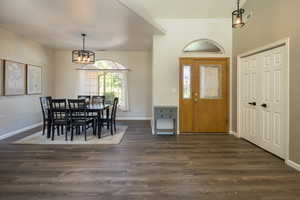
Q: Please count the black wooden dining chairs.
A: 6